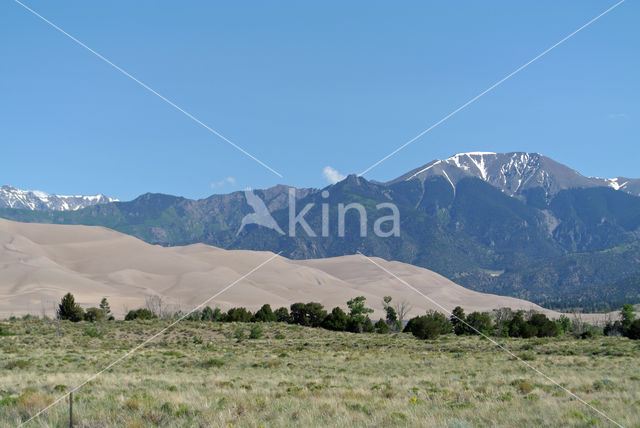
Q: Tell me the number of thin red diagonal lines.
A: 0